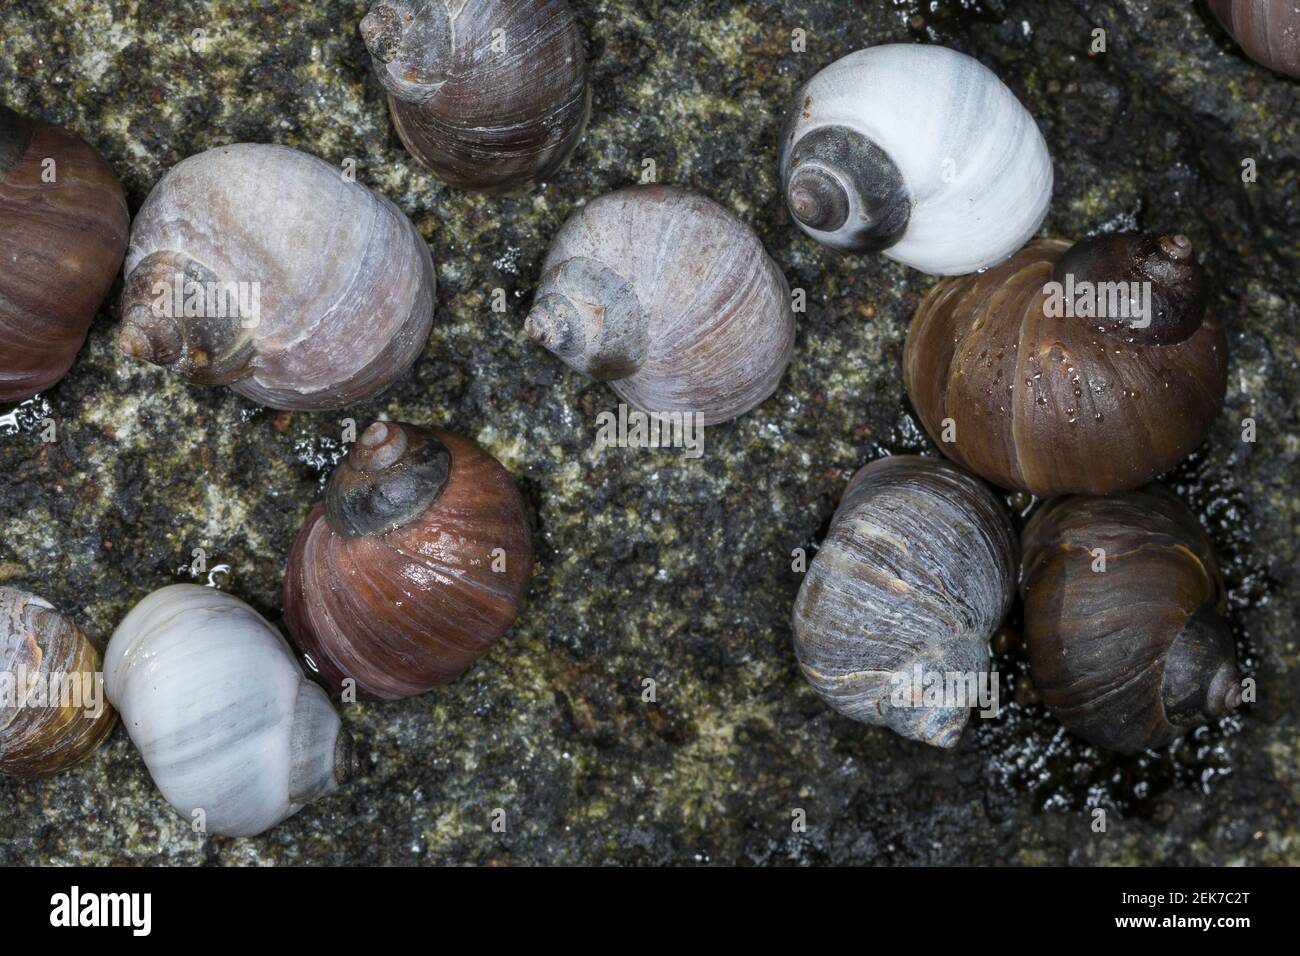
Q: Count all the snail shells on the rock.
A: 12